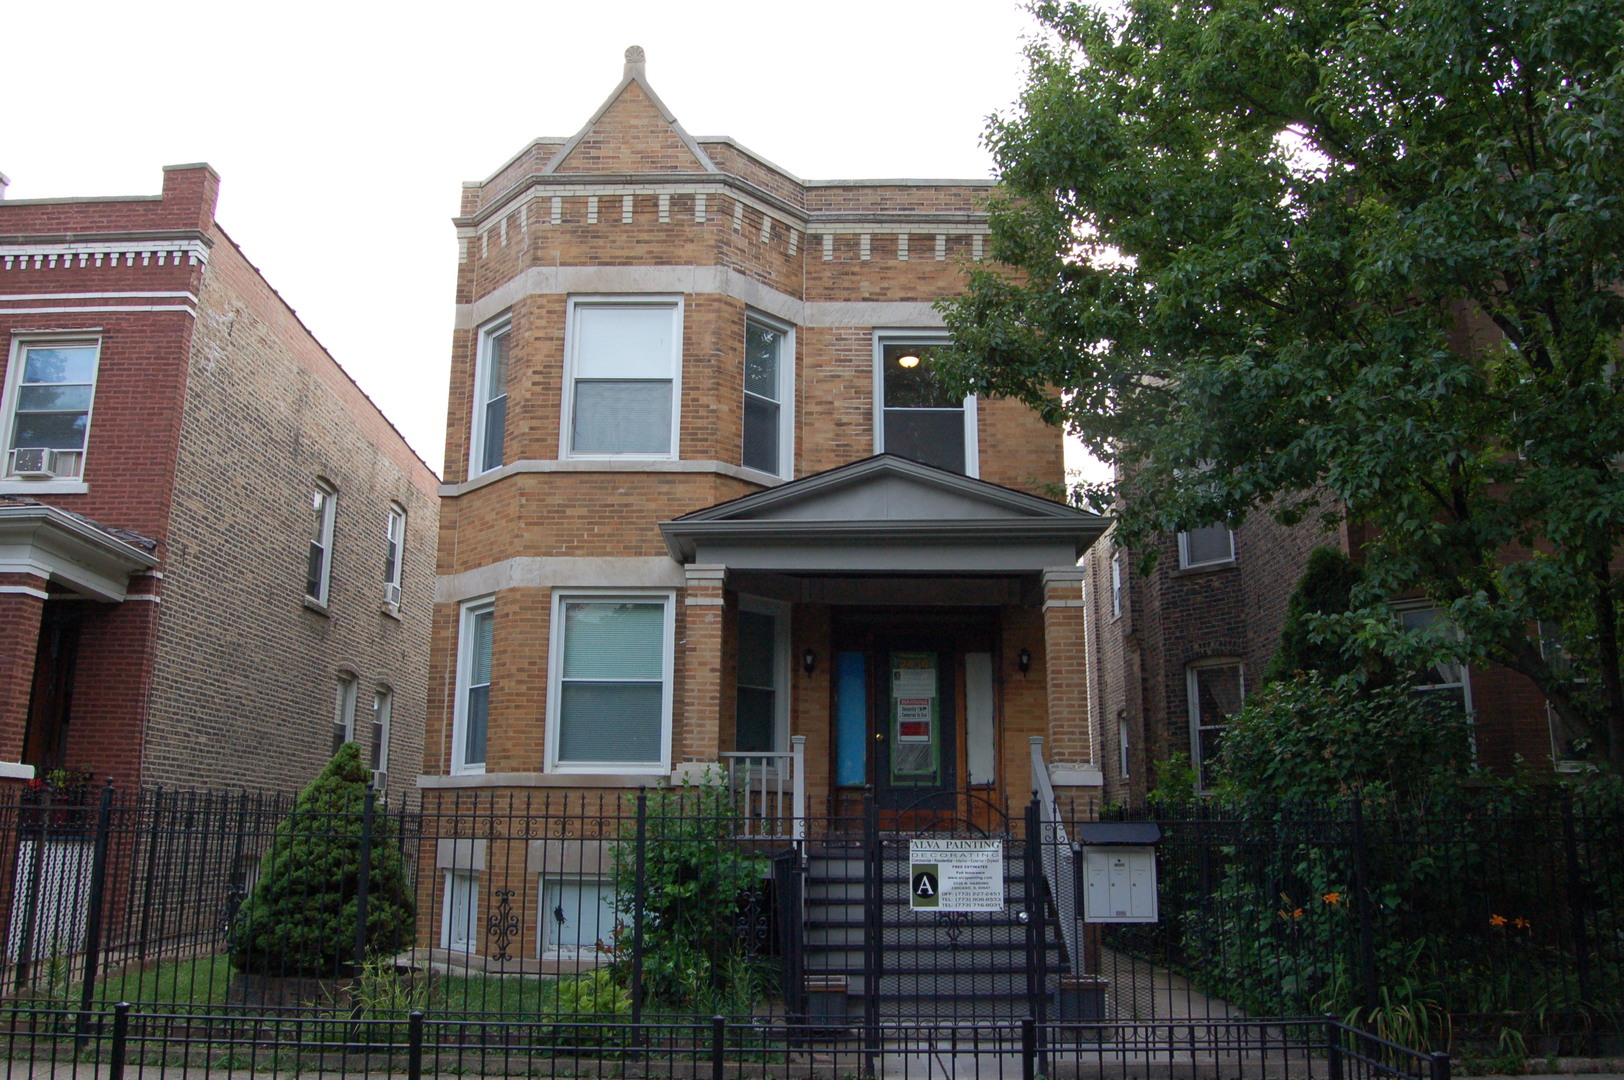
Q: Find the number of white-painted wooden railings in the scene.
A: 2